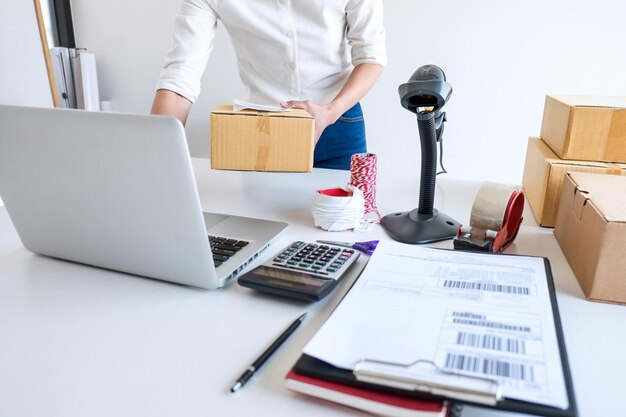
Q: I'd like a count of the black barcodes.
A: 5